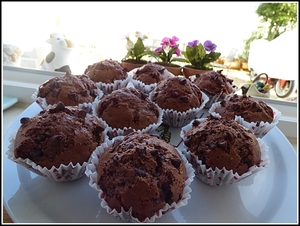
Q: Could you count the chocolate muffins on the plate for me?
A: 10